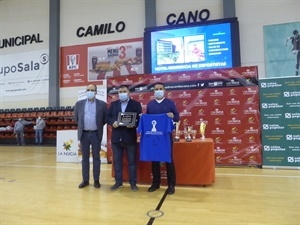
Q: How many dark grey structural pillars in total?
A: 3